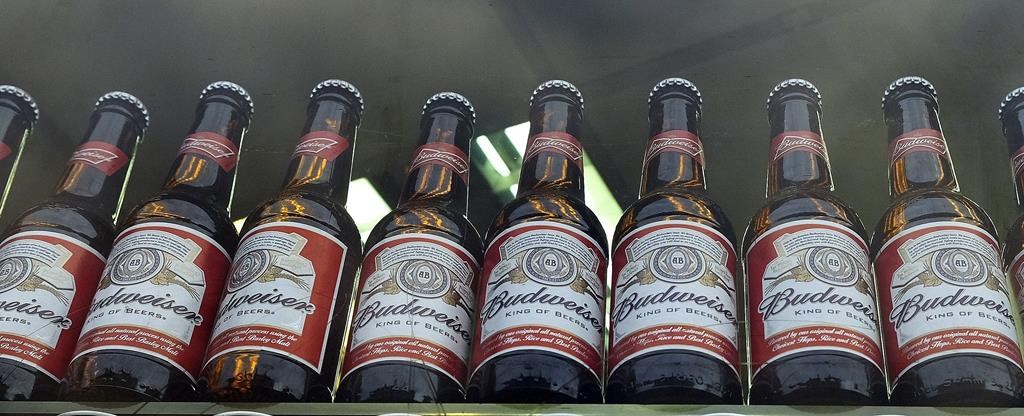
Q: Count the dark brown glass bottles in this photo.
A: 10